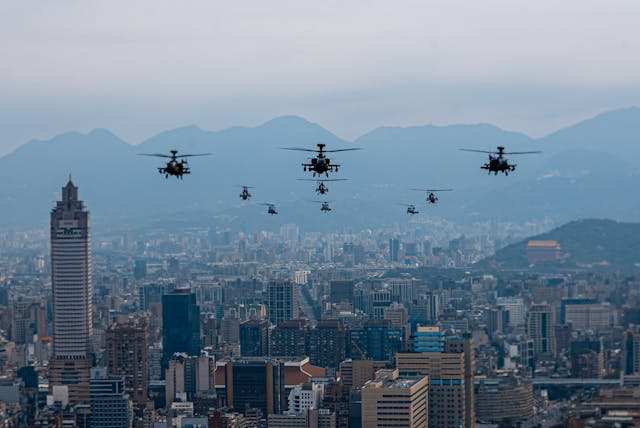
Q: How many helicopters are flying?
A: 9